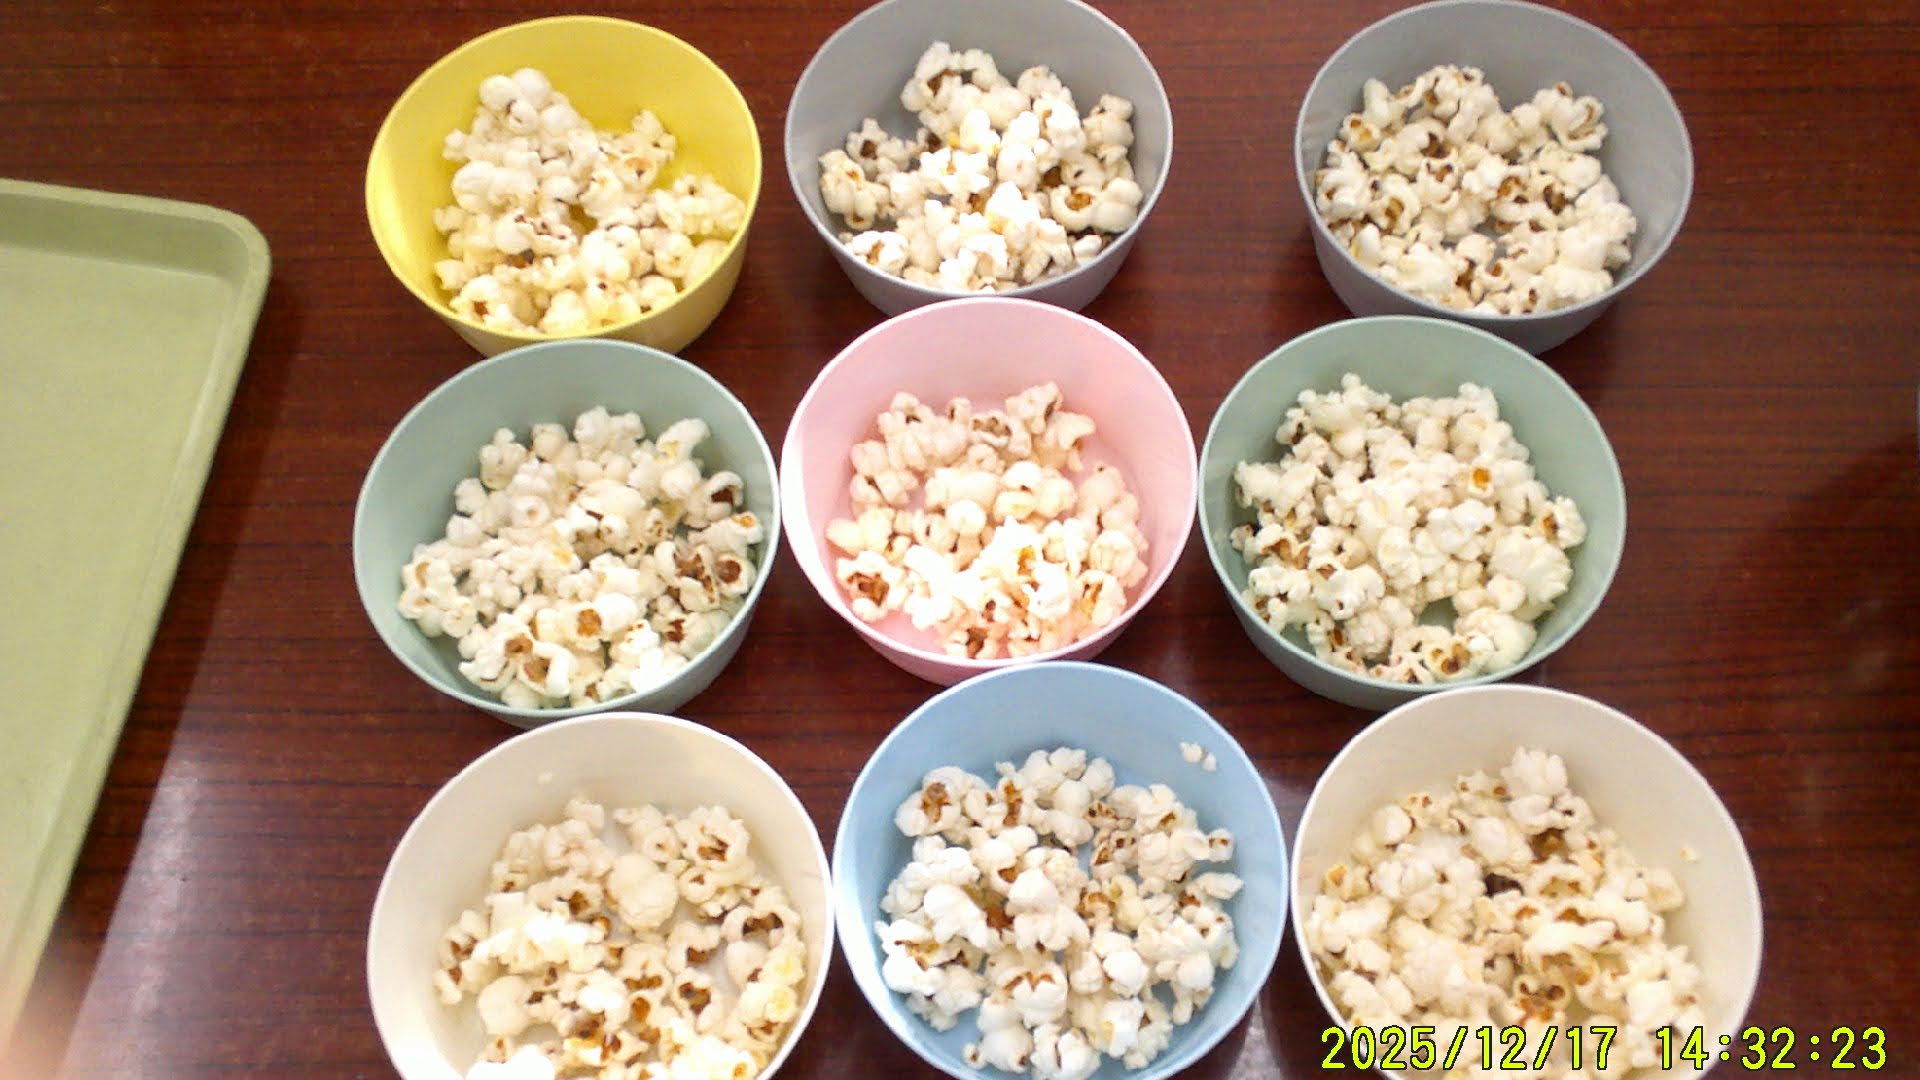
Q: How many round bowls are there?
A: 9